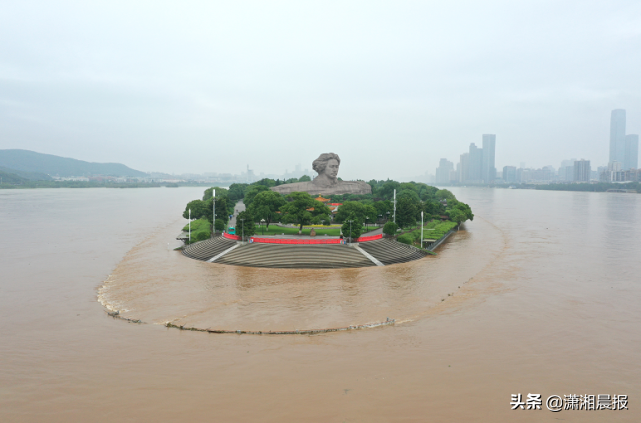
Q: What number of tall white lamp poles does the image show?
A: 4